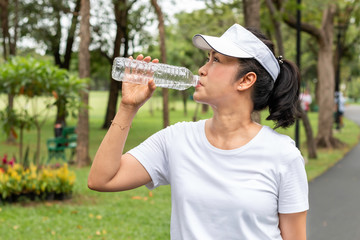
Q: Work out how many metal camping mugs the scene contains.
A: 0